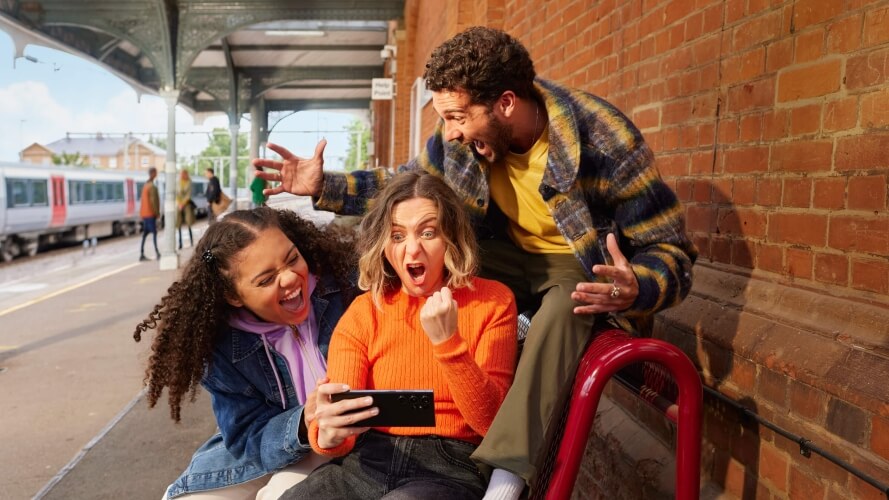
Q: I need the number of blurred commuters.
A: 4